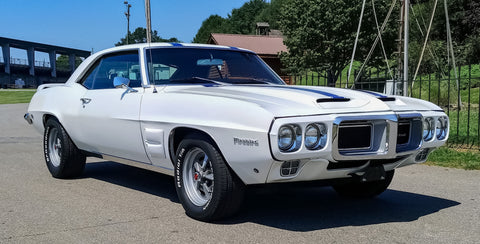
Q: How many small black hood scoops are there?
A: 2